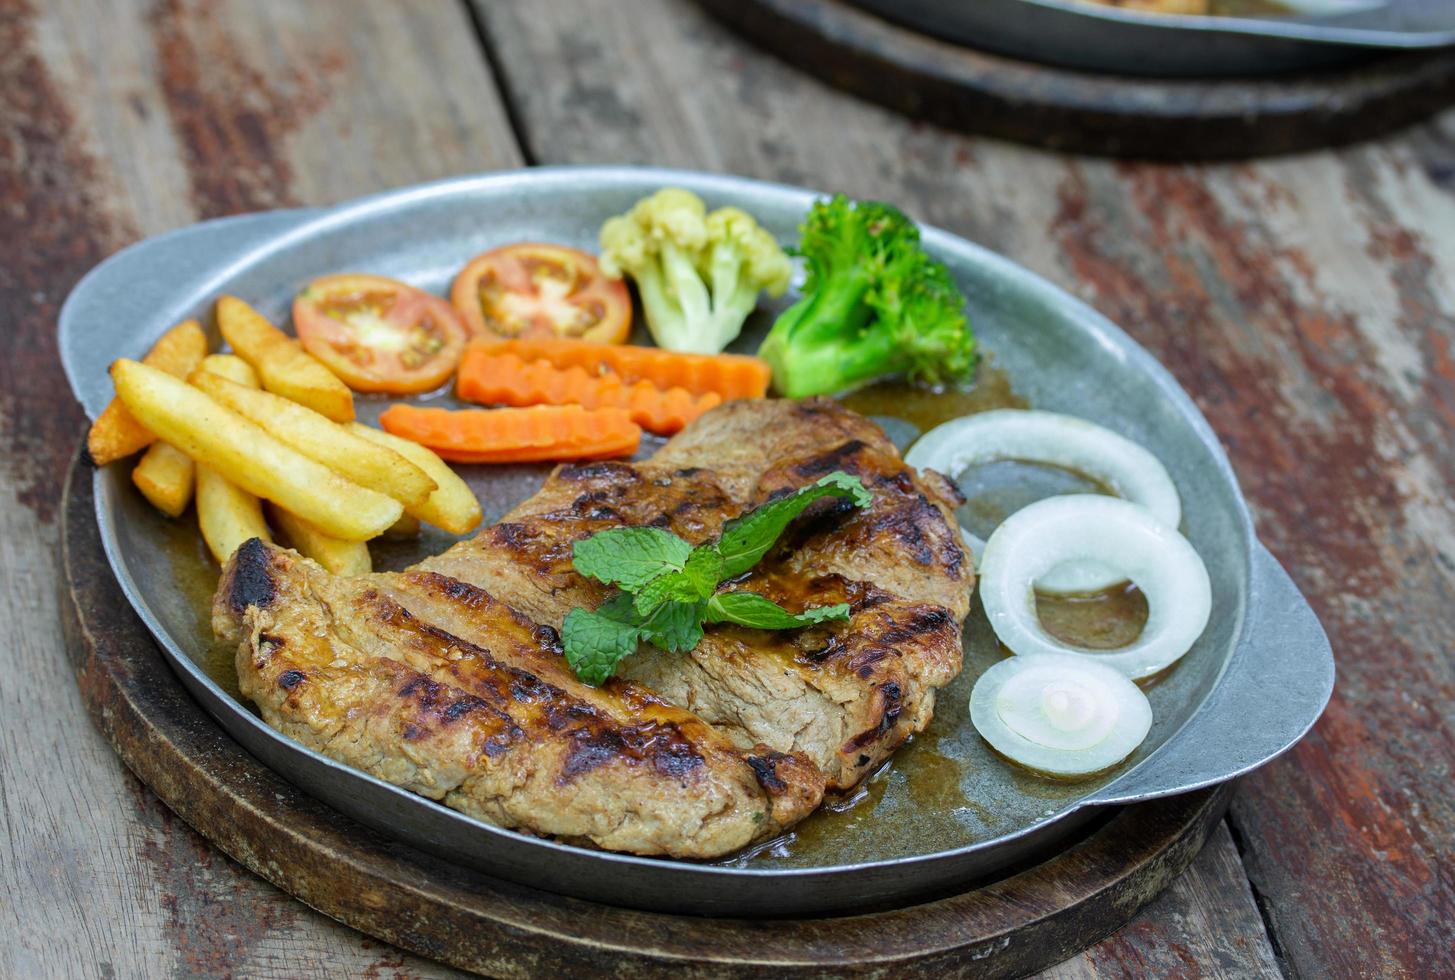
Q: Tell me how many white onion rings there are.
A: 3